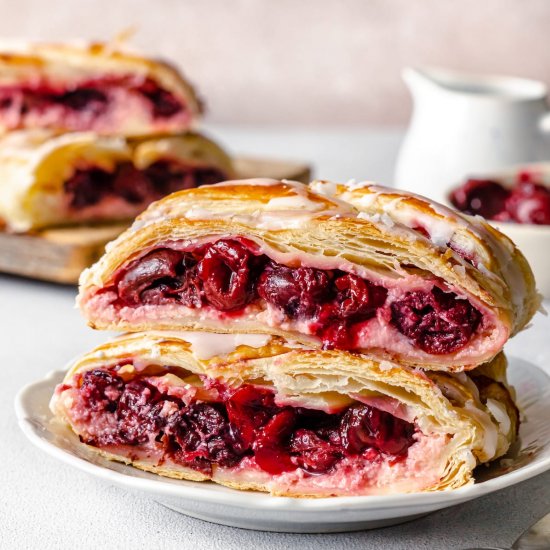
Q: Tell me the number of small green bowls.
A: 0